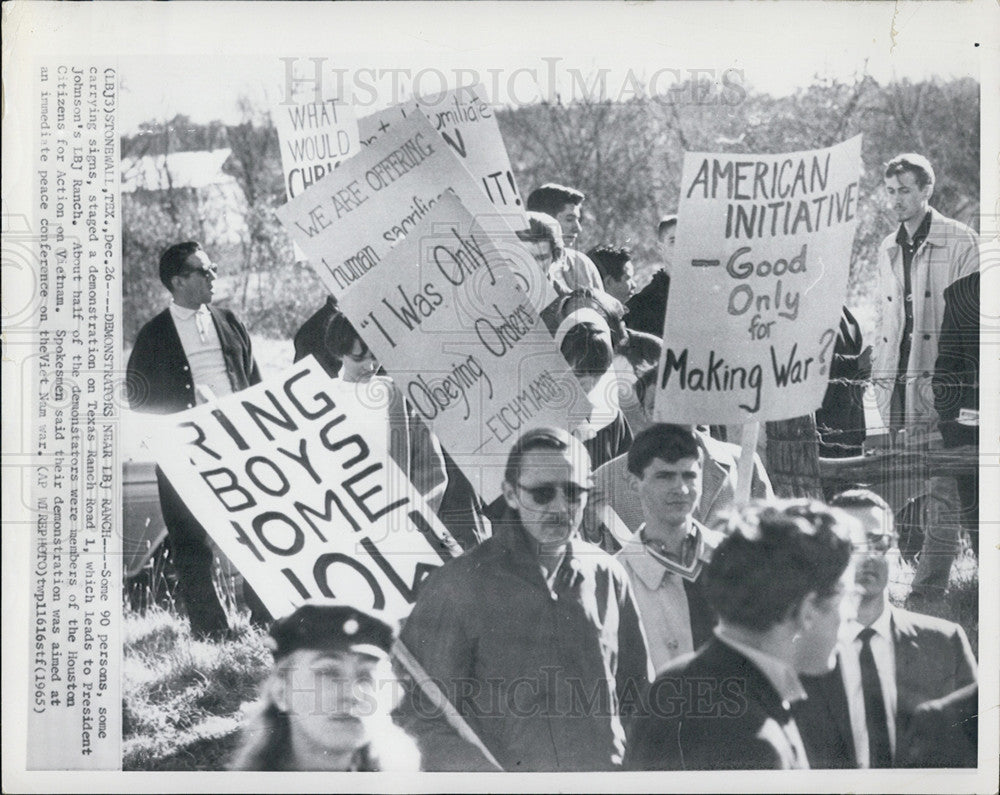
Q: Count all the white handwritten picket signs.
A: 6